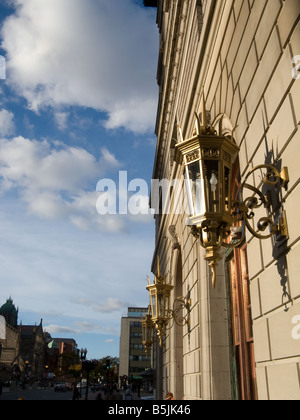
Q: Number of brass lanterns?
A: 3